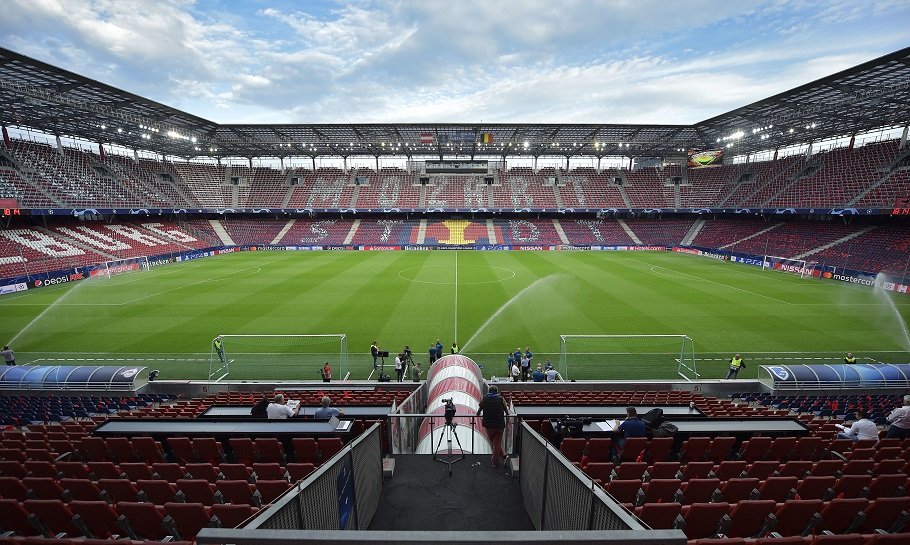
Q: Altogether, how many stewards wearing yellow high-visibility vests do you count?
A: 4